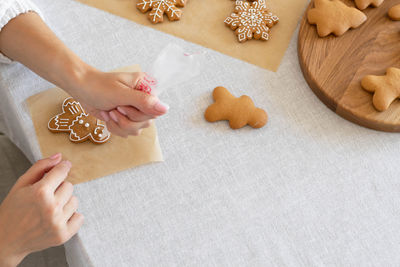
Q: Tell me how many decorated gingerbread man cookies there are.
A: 1